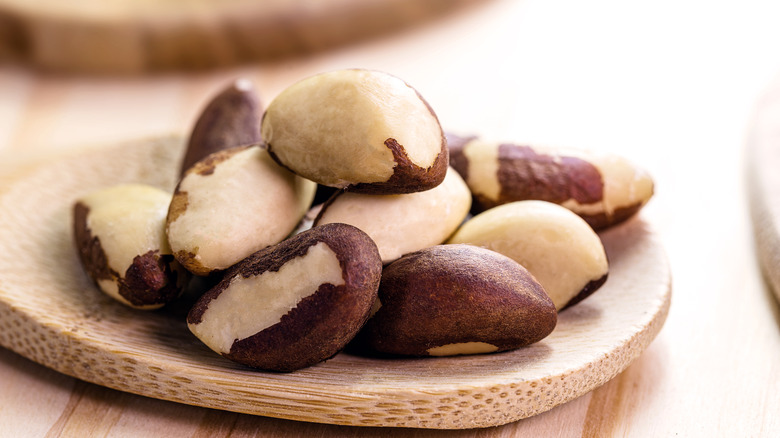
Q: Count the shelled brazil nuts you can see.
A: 9